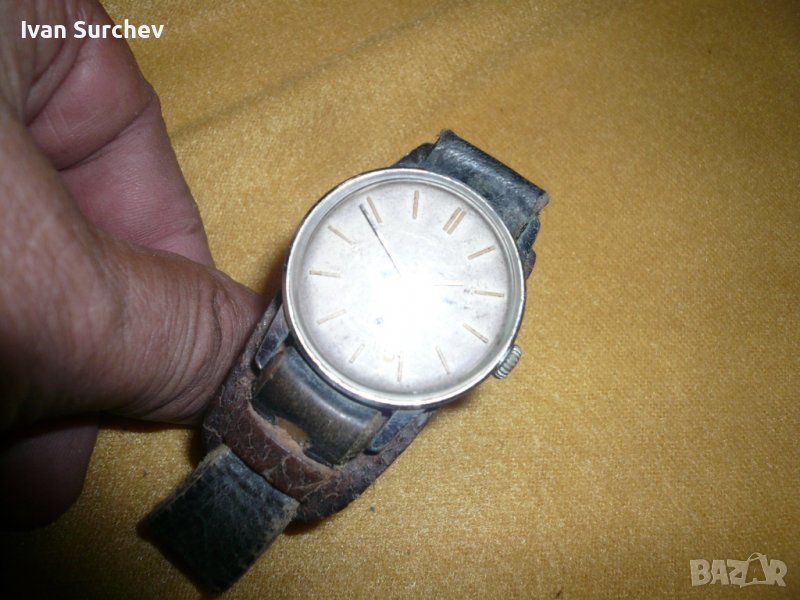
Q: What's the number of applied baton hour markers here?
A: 12